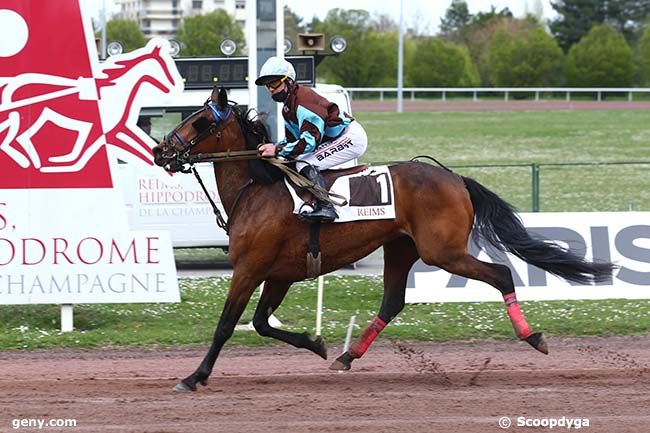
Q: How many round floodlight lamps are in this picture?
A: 5